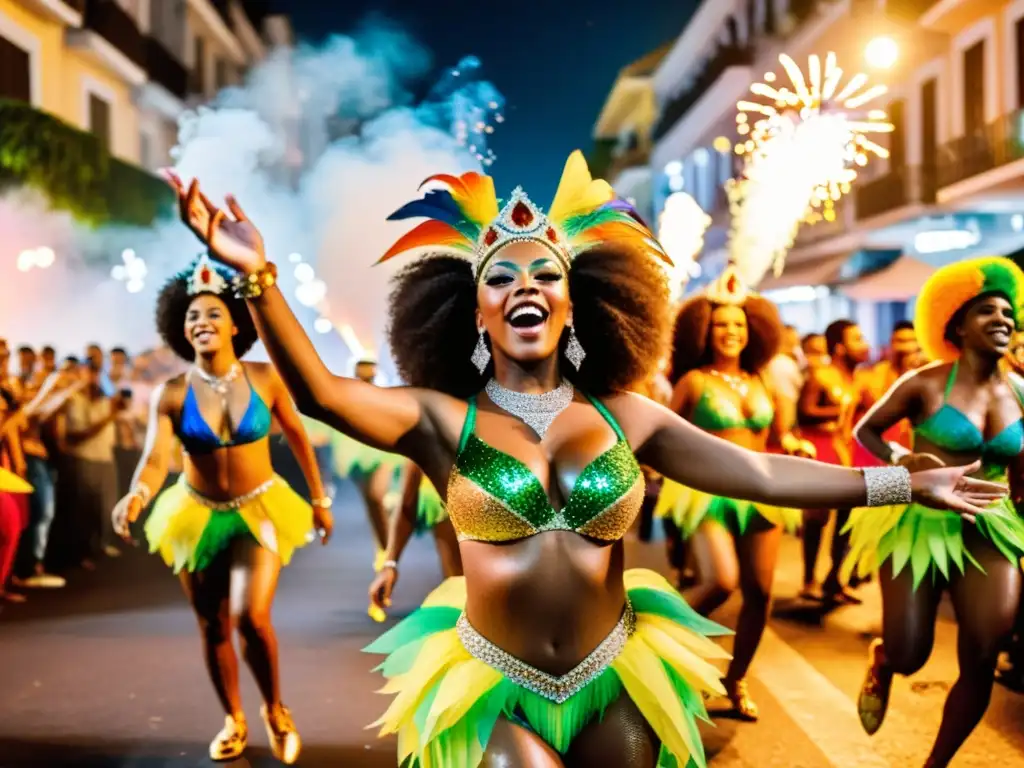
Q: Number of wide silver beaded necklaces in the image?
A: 1